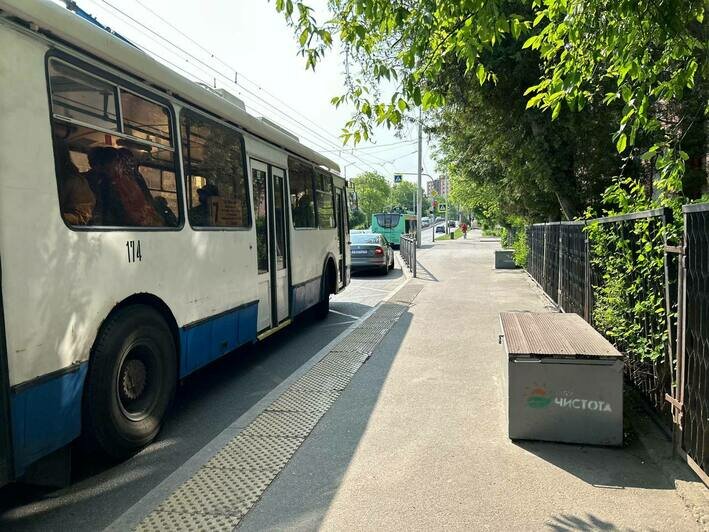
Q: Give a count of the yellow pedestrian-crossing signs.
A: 2